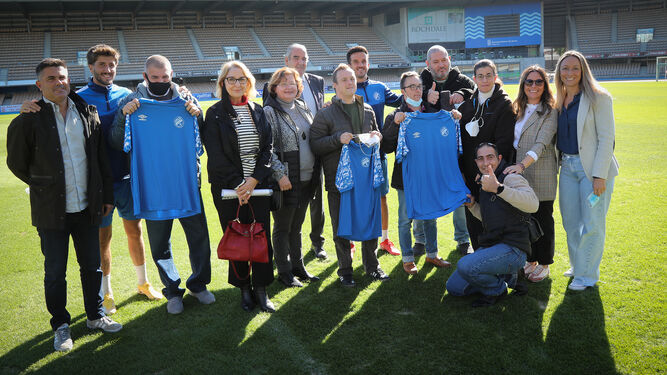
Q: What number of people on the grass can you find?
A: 14